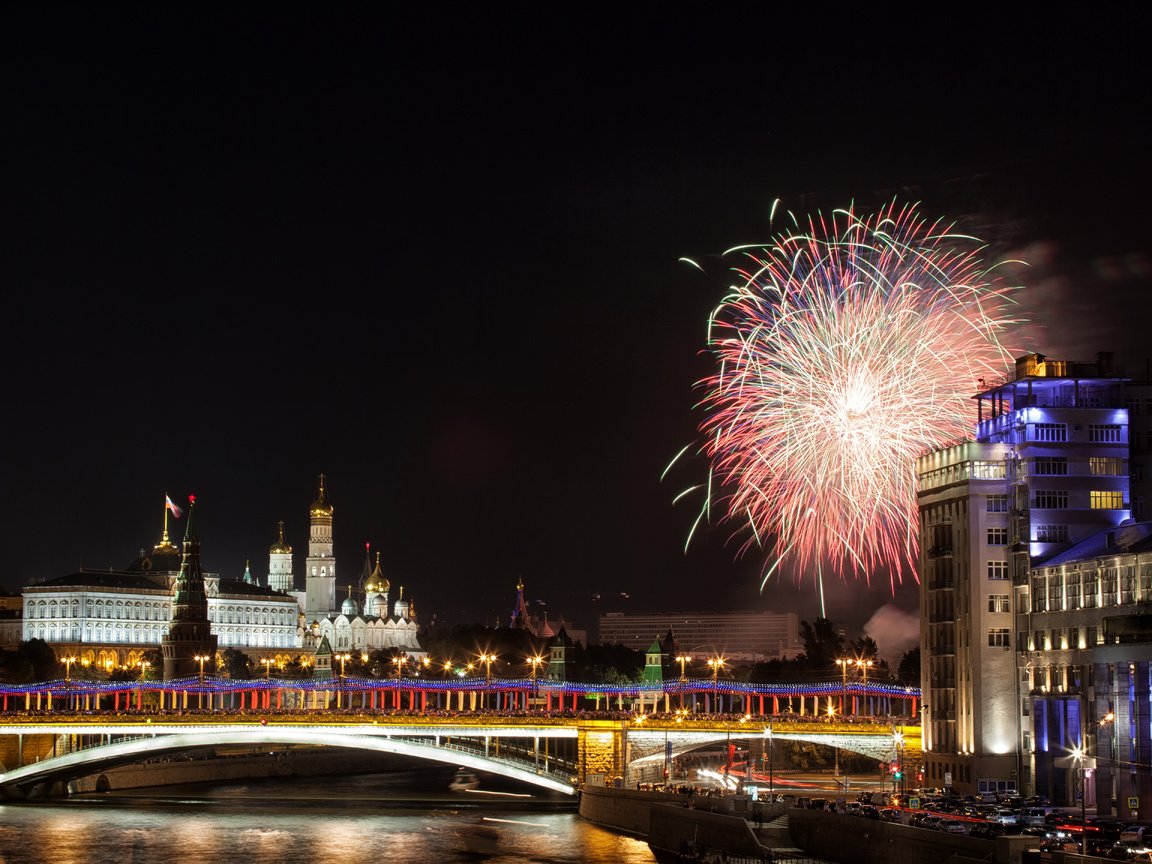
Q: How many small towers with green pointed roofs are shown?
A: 3